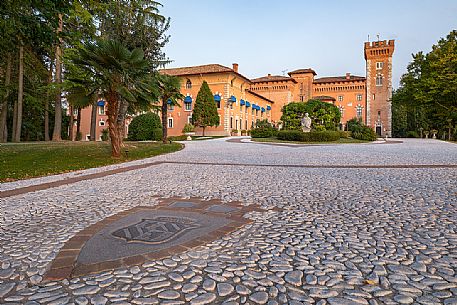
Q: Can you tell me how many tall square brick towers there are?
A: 1